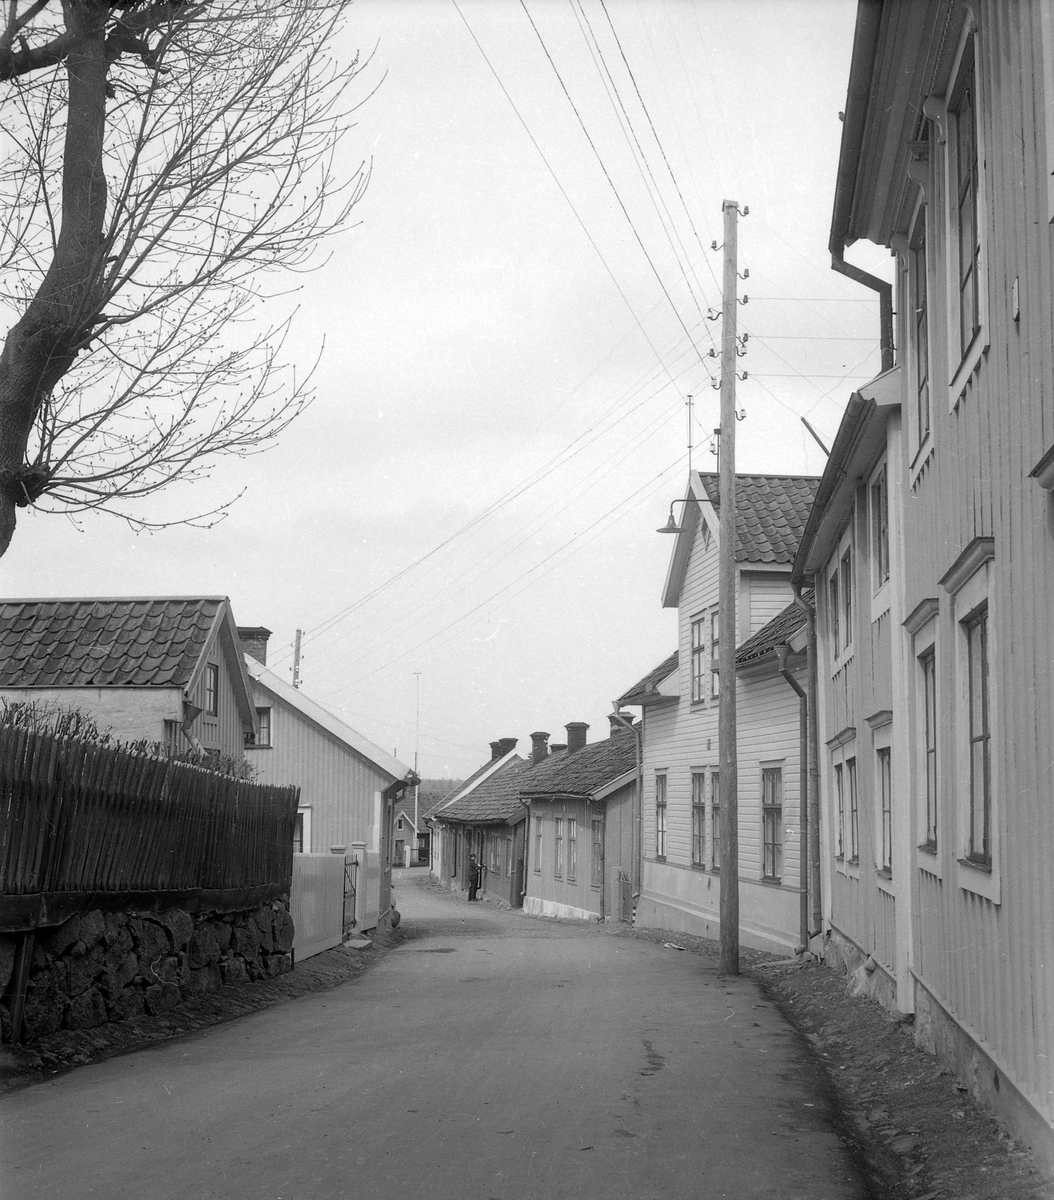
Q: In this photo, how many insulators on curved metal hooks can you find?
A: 12